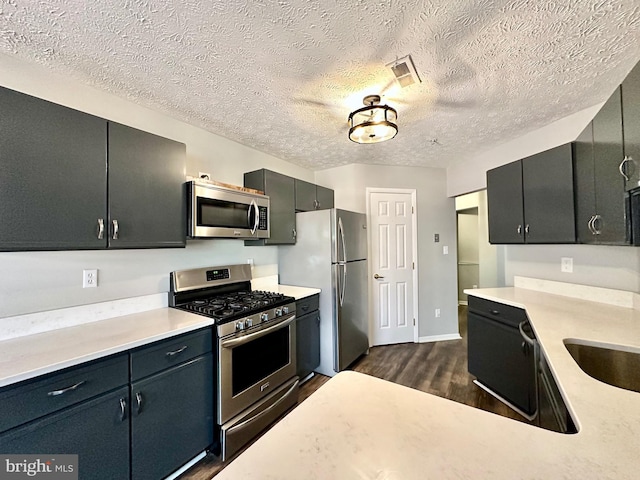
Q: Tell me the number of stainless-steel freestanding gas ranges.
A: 1